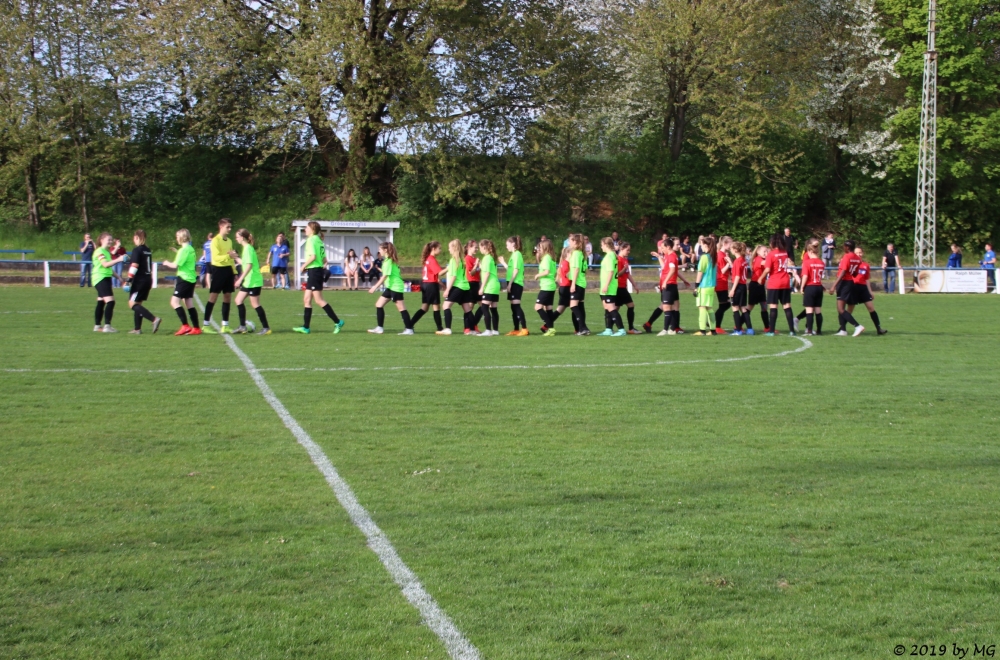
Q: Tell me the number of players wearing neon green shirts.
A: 11